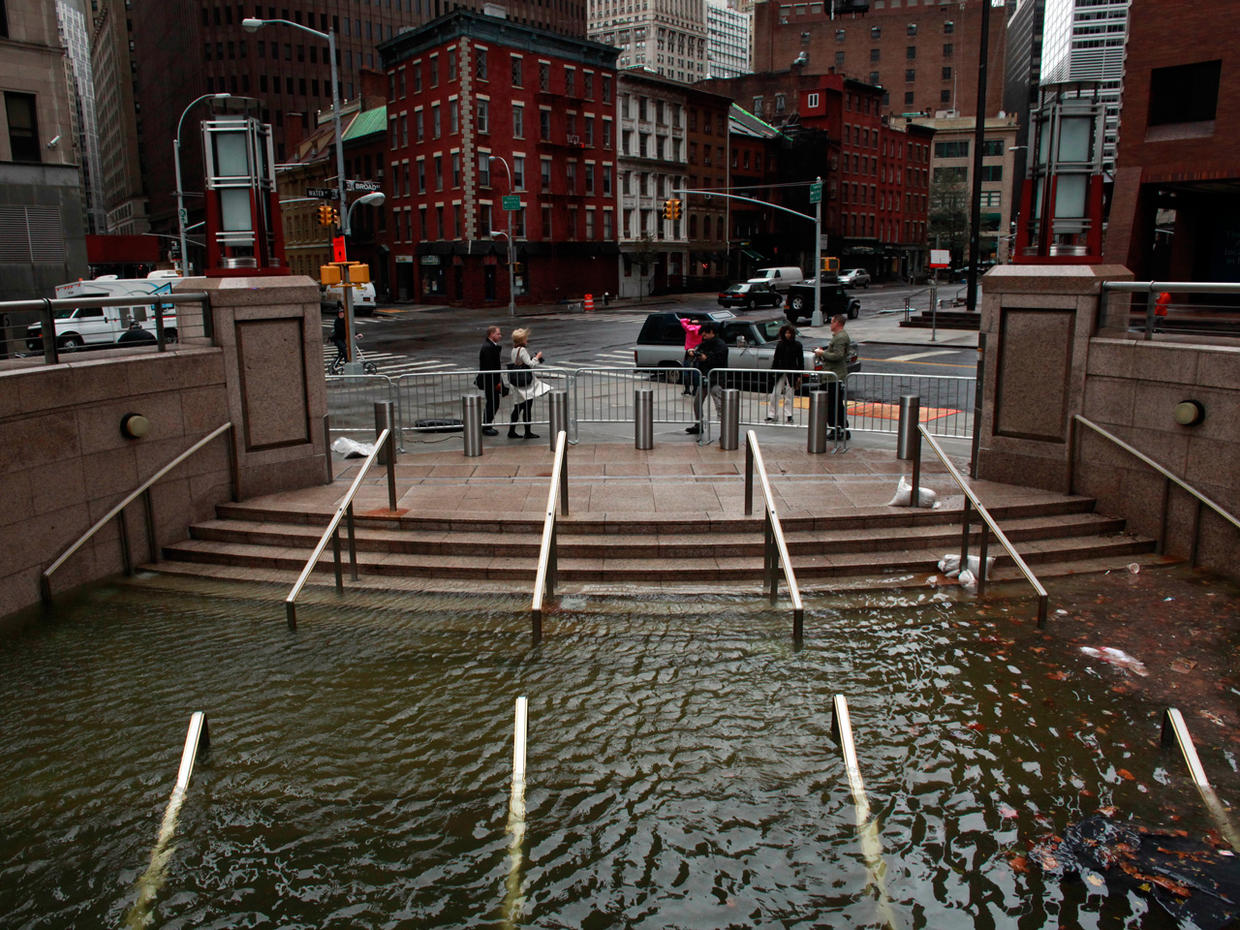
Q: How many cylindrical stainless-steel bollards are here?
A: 7